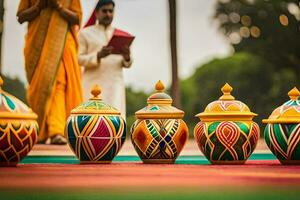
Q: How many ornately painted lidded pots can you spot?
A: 5